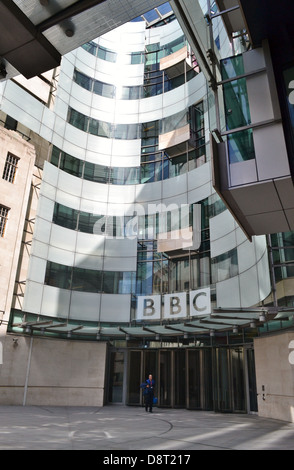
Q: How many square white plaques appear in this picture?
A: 3